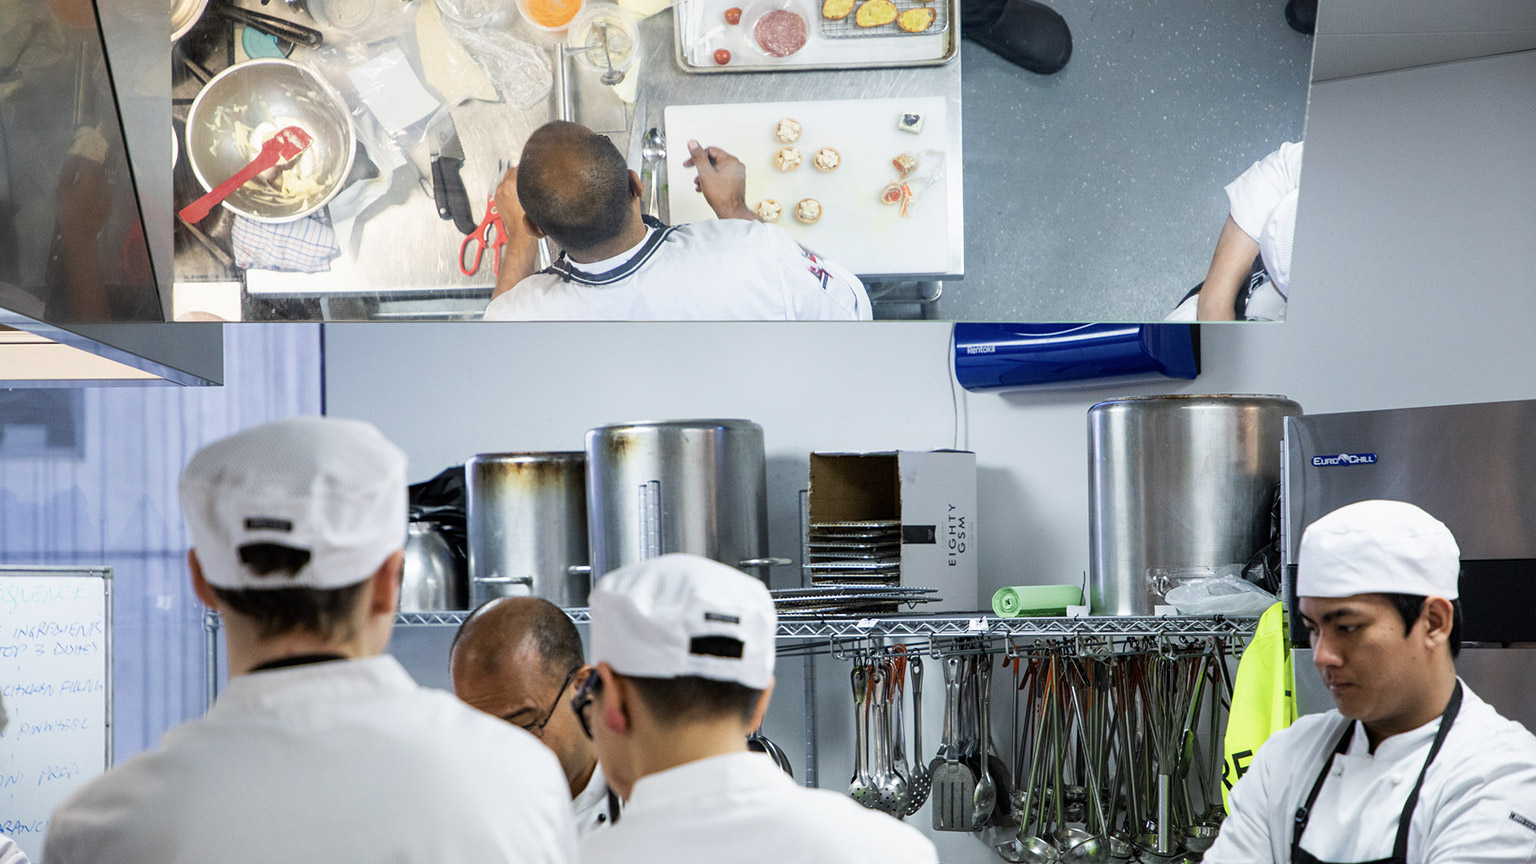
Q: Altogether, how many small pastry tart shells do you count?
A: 5